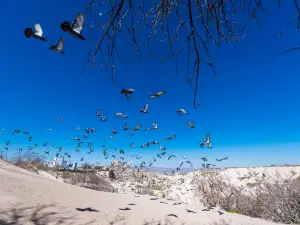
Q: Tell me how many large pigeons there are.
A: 3